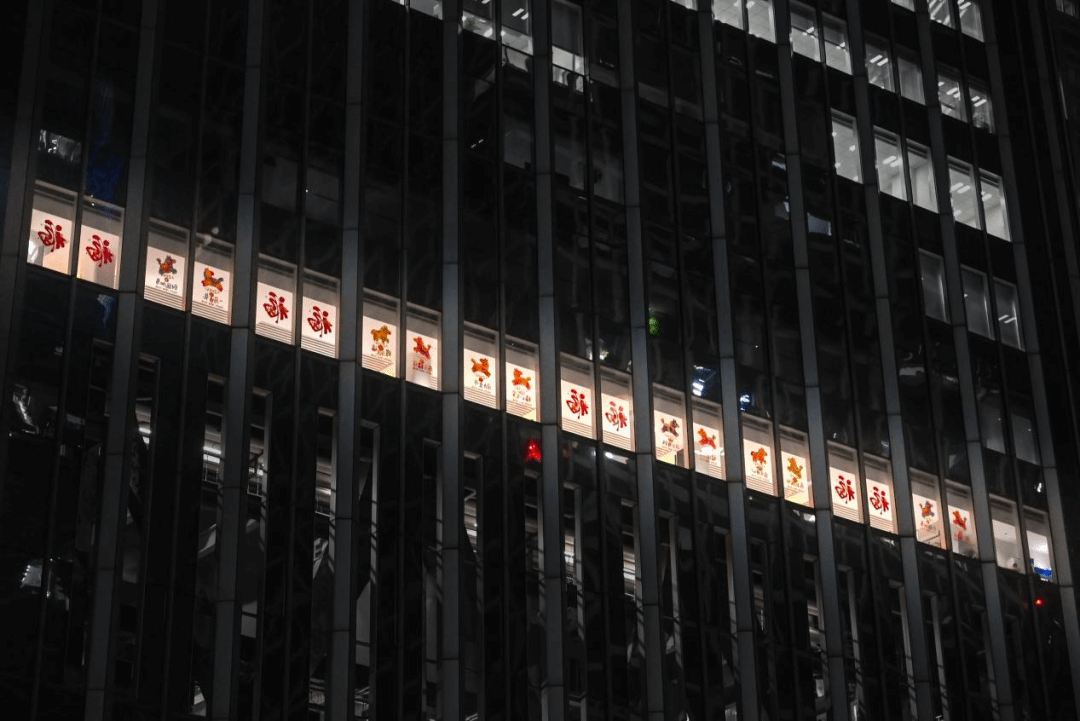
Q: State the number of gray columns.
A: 12